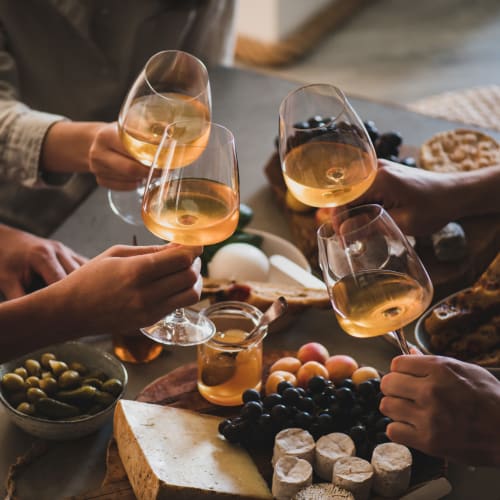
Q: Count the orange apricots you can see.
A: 6